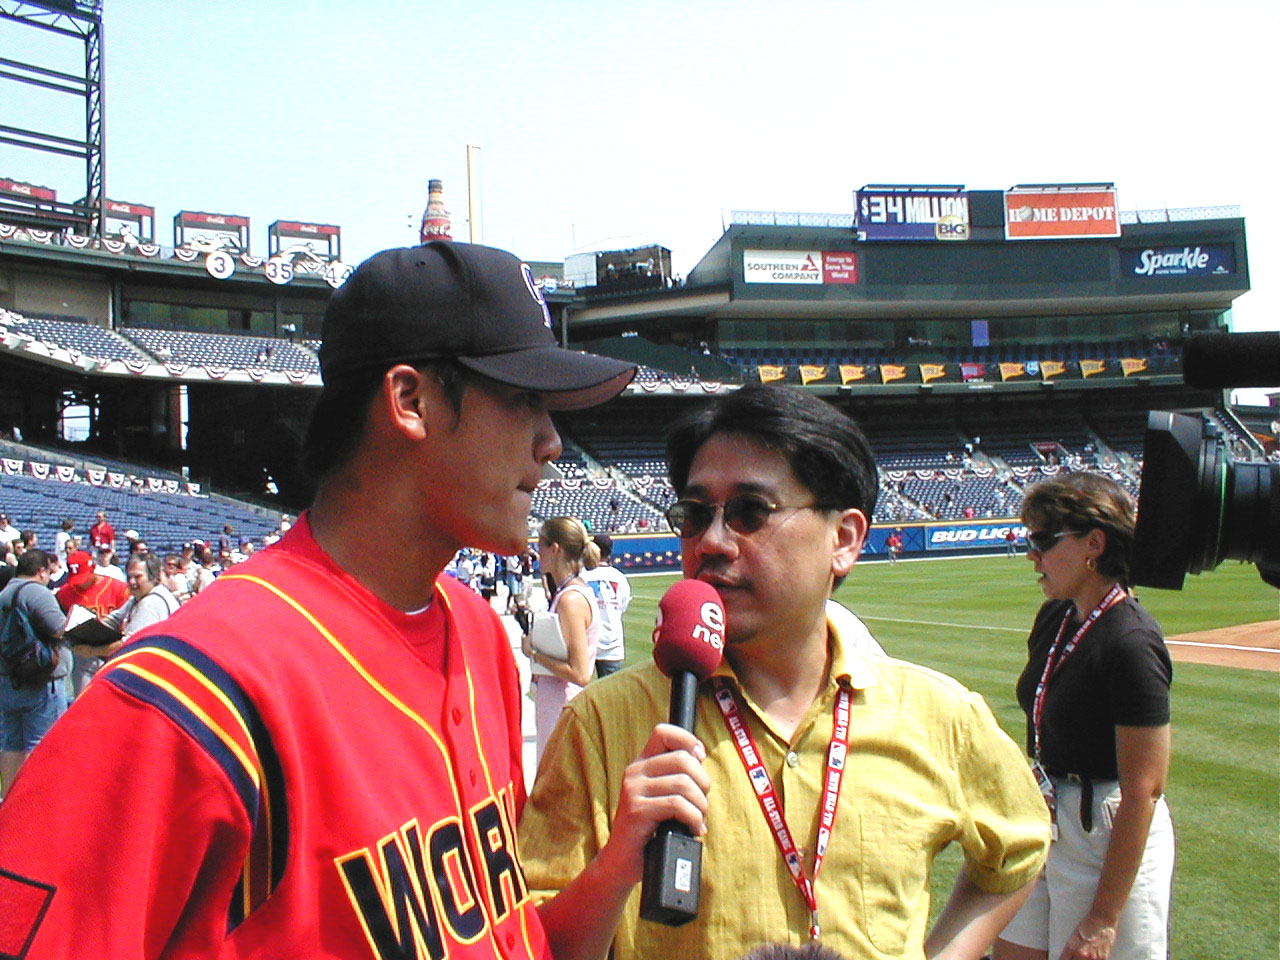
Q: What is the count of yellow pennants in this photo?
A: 9